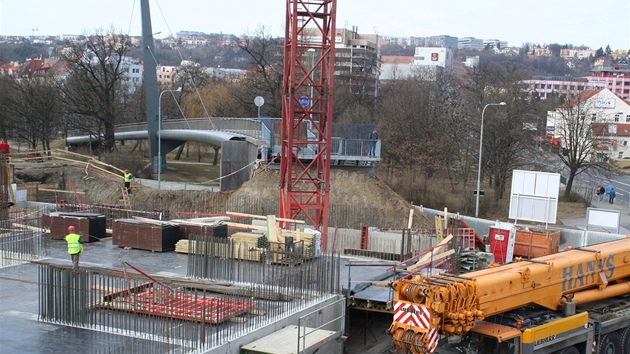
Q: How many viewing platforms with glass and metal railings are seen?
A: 1